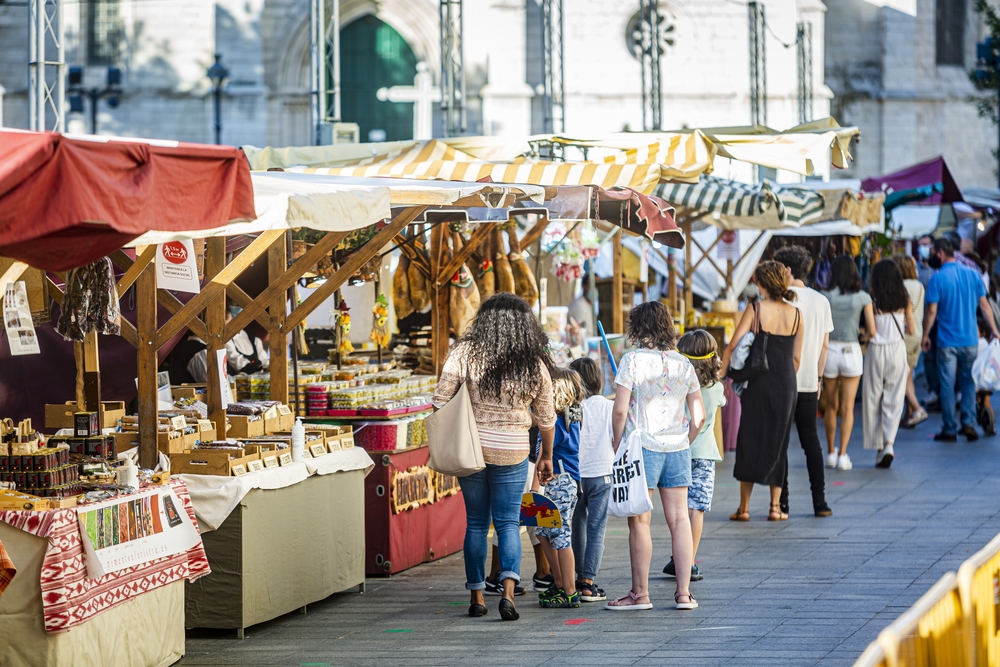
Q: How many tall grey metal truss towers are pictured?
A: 7